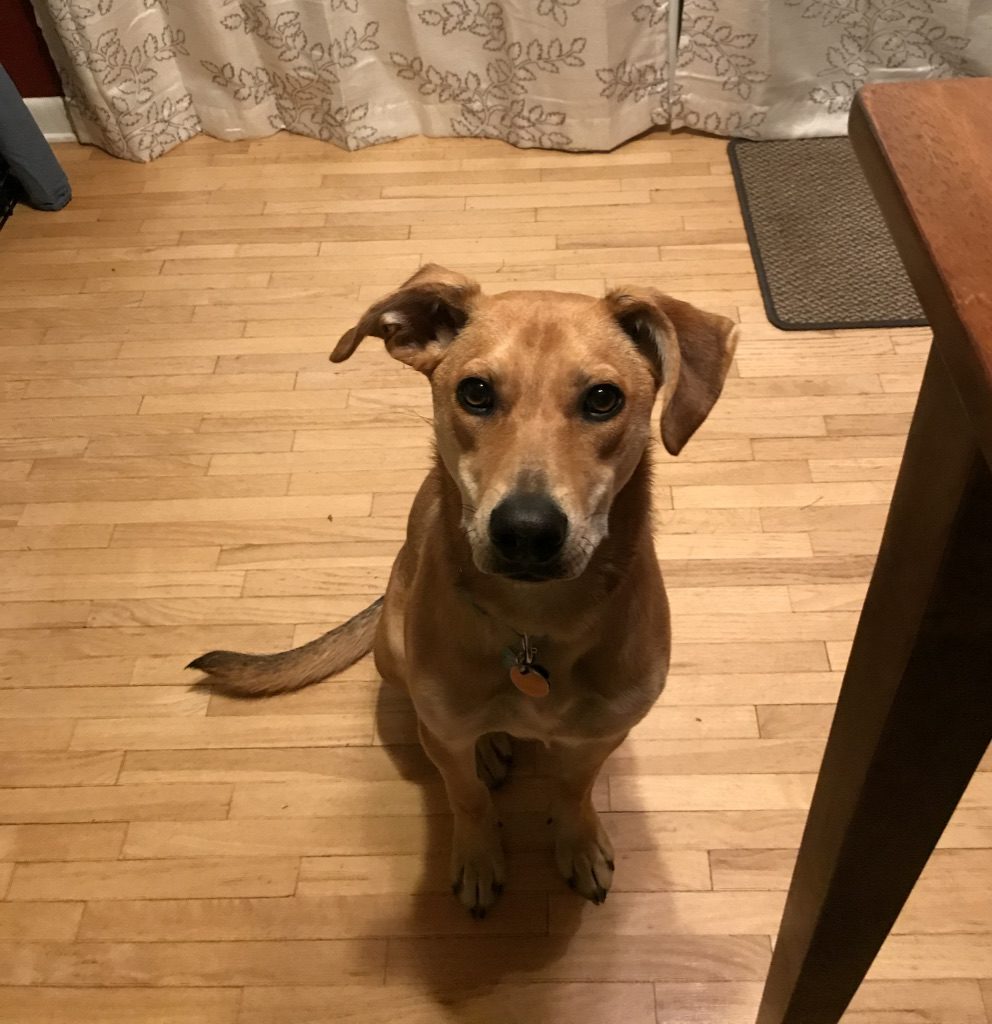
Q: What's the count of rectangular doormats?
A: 1